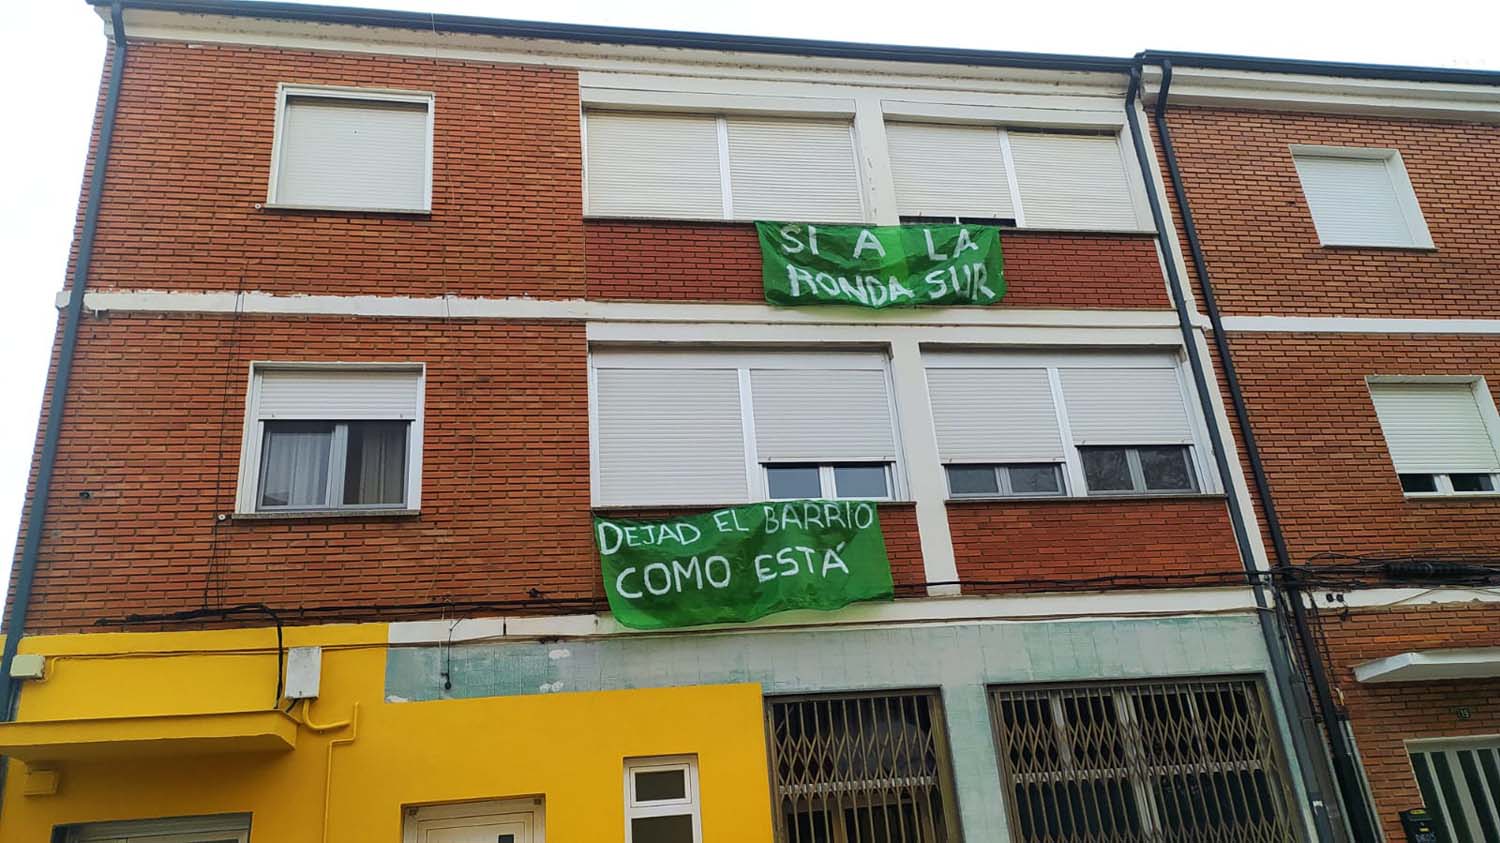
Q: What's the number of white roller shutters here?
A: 12